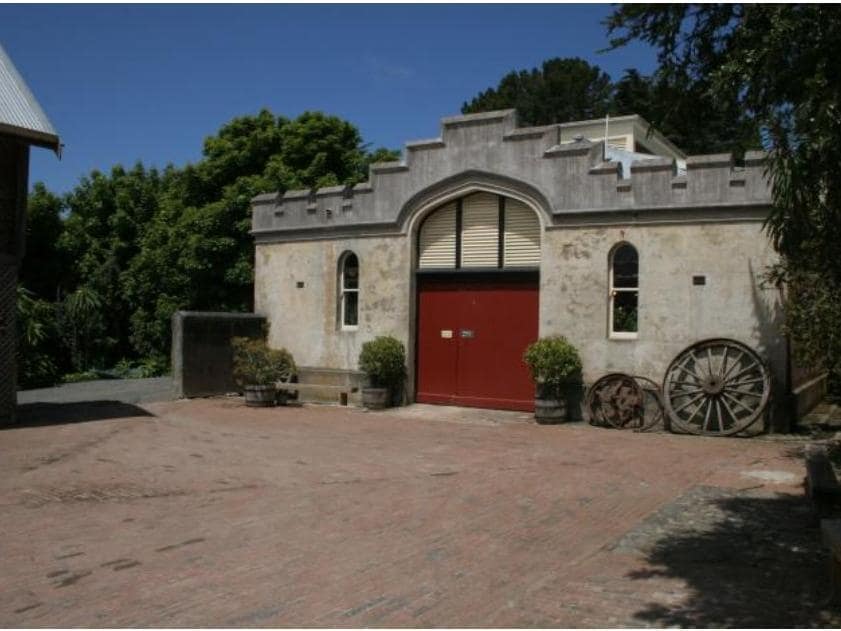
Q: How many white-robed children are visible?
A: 0